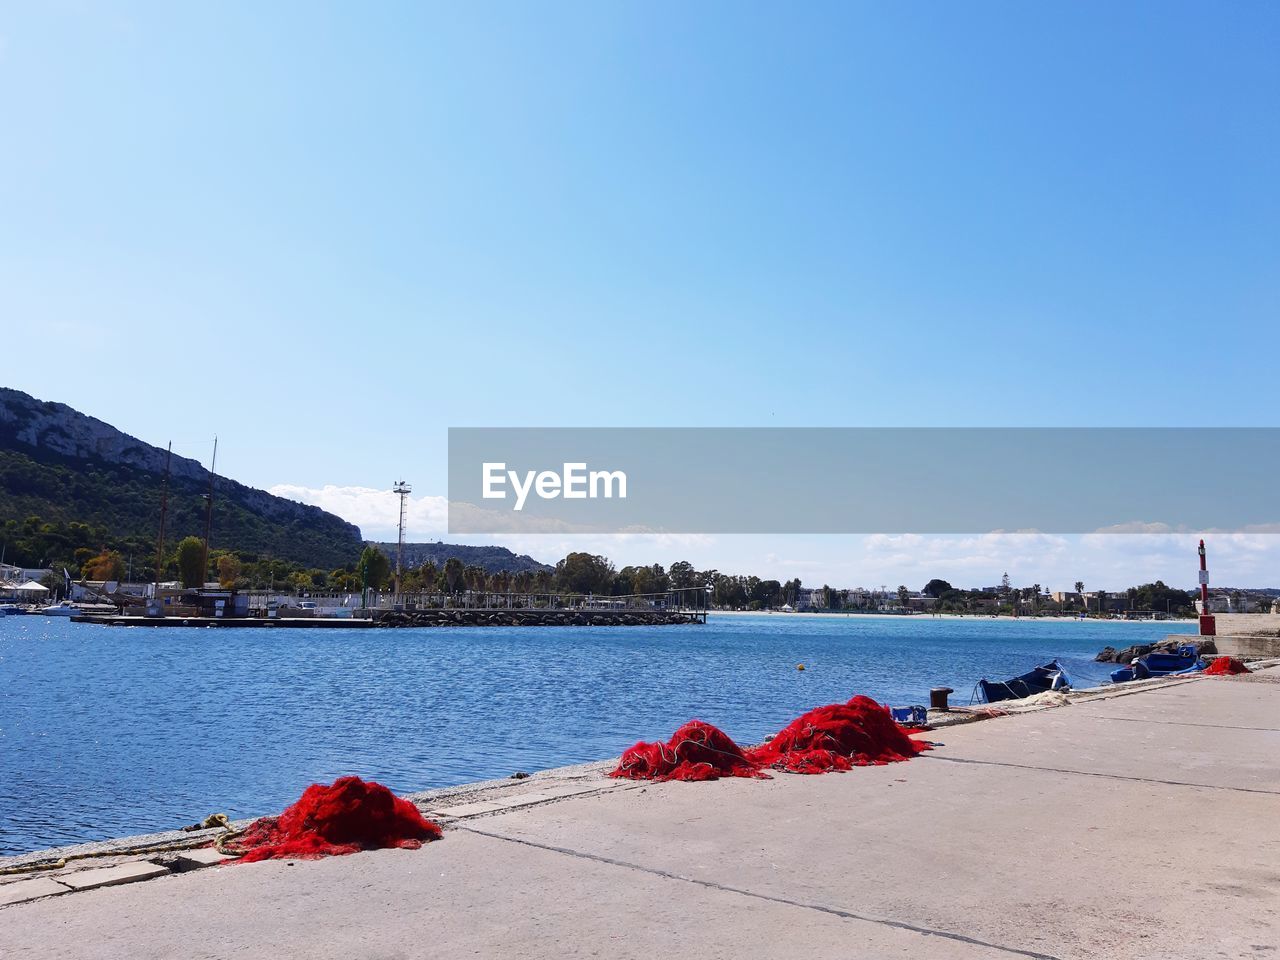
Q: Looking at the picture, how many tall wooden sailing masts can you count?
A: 2